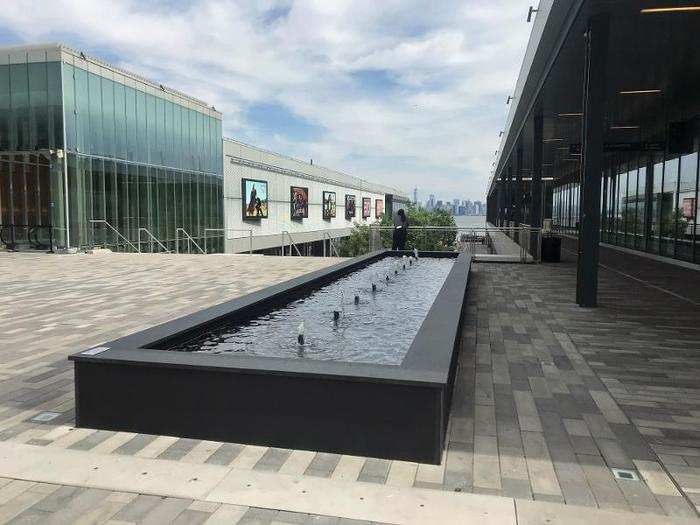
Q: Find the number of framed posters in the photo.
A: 6